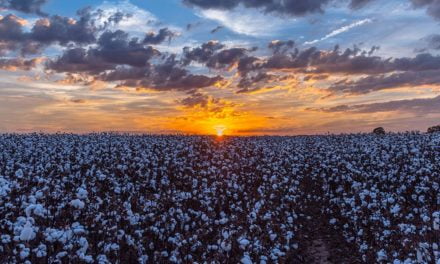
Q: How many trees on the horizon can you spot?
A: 2